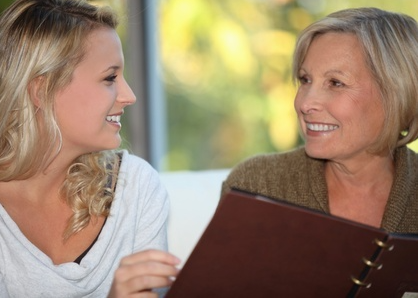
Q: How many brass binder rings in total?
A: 3